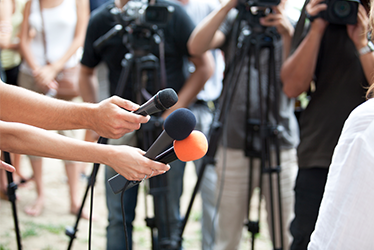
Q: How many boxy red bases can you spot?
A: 0